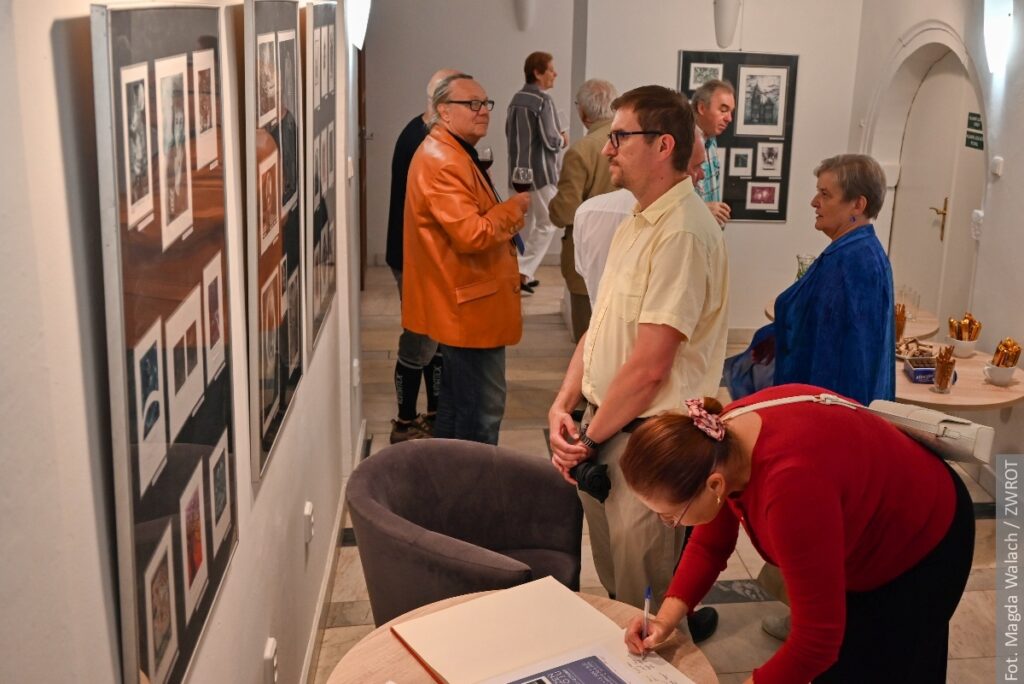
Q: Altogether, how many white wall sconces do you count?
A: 4